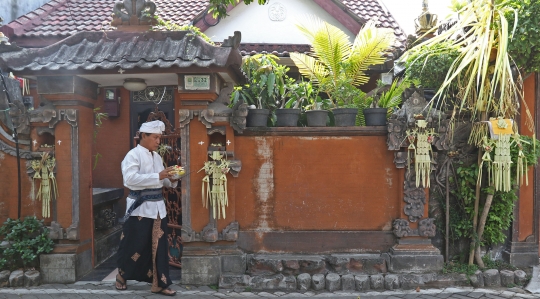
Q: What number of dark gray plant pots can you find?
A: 5